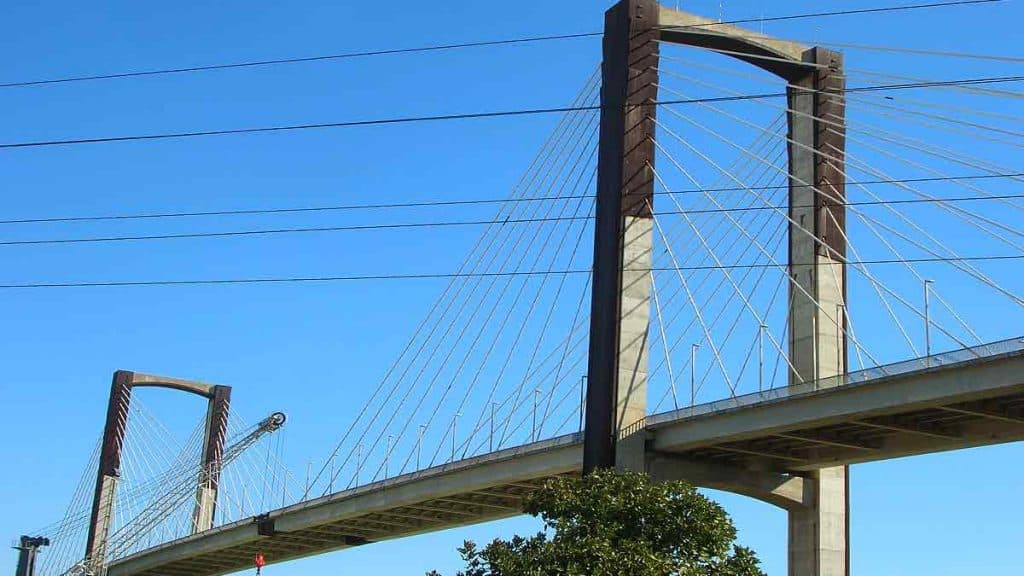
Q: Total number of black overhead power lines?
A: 5